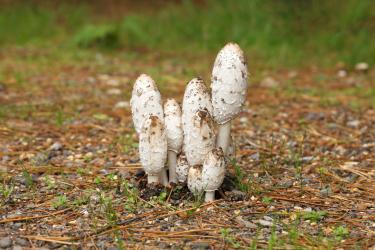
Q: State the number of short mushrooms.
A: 3